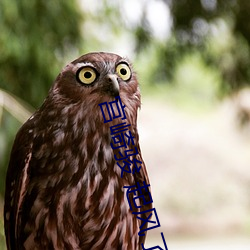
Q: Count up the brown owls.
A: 1